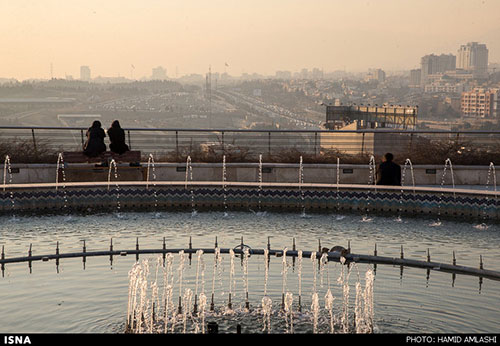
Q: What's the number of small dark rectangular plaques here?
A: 5